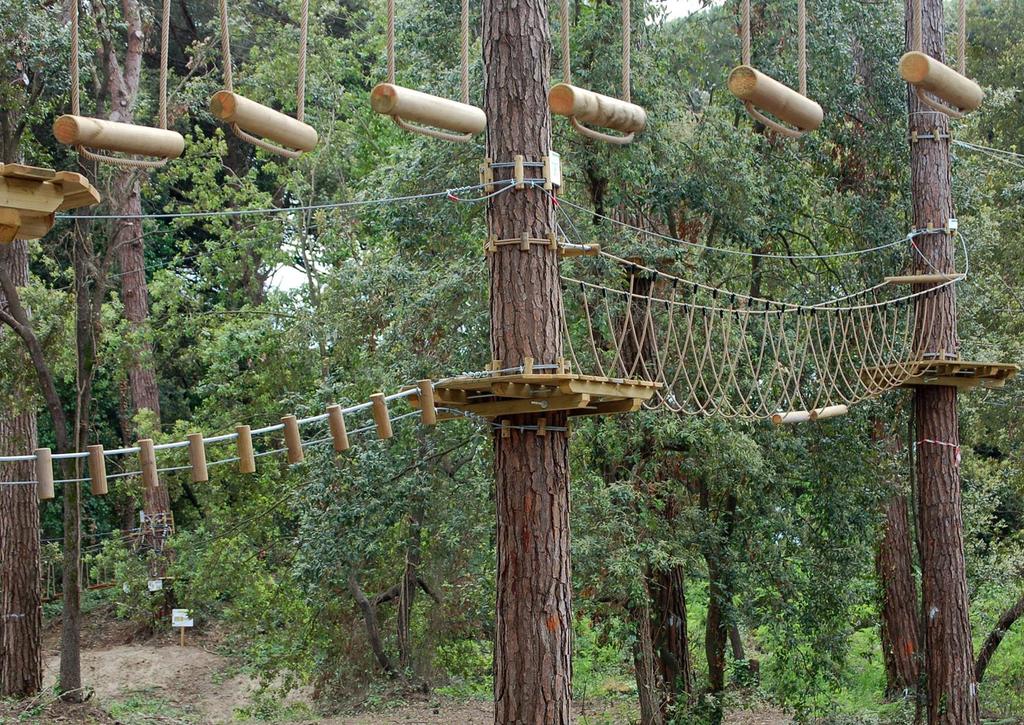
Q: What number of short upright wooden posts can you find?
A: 9